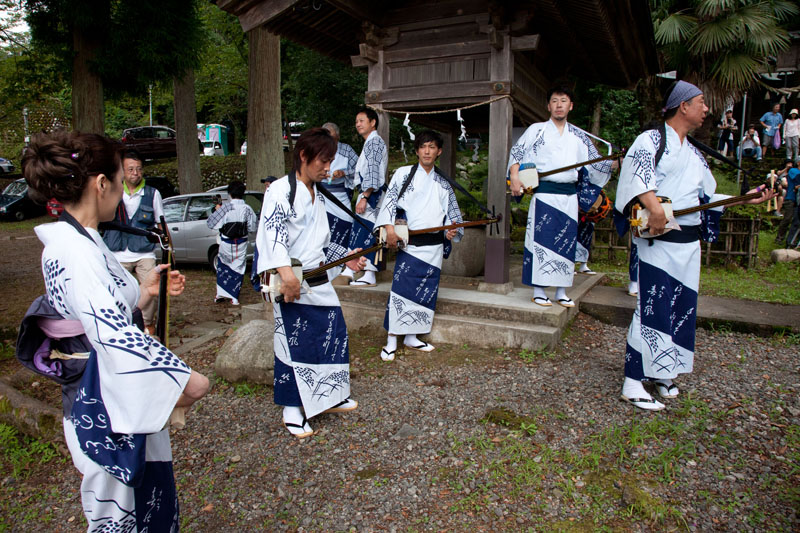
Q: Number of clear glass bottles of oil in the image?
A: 0